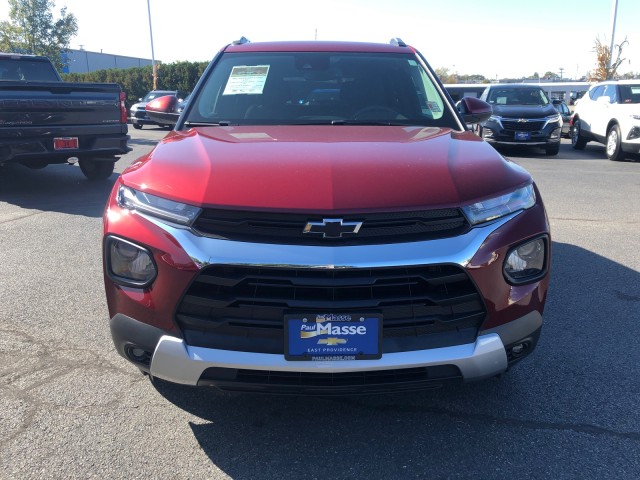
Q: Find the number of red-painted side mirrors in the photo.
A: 2